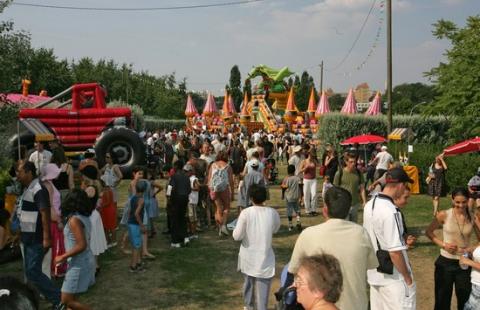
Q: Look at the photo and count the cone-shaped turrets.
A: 10